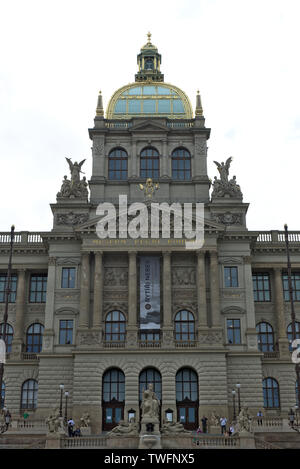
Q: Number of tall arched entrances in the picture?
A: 3